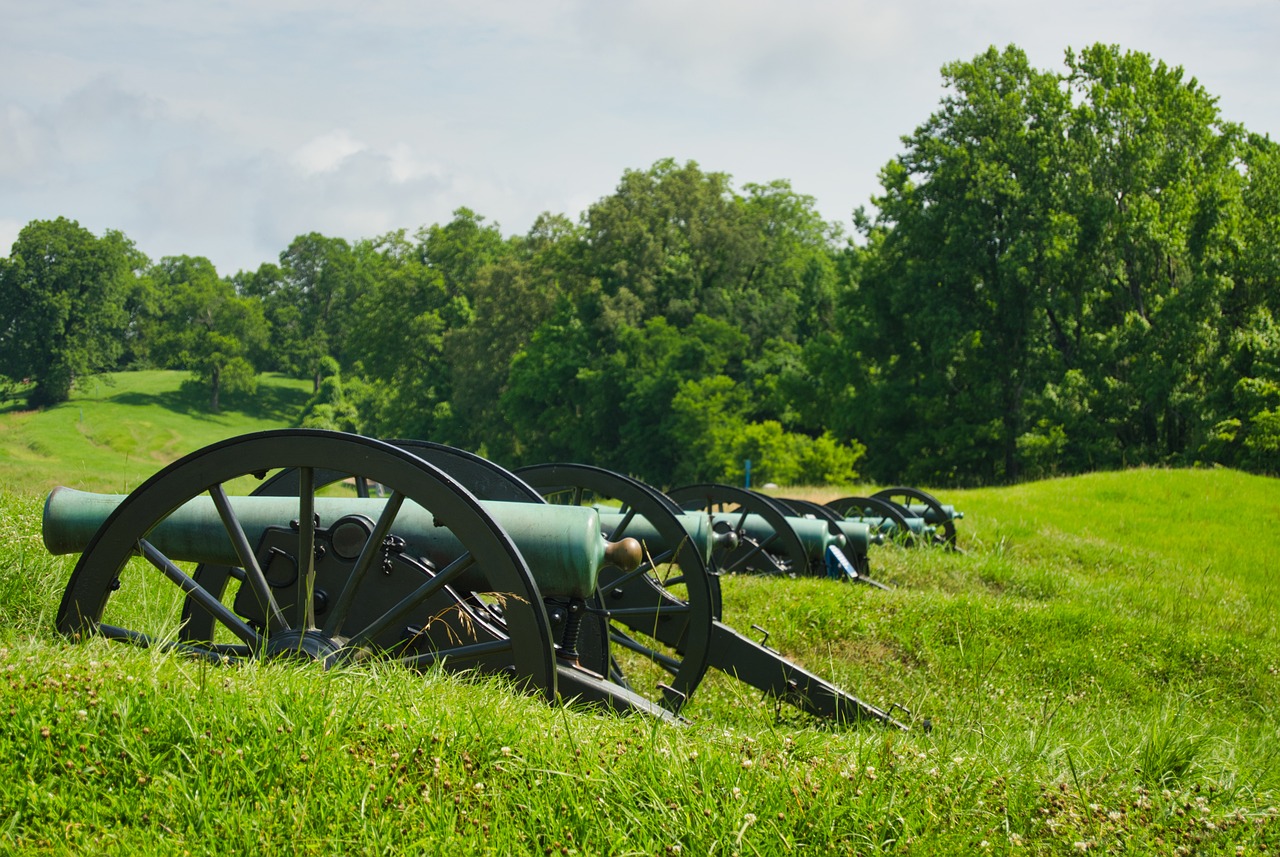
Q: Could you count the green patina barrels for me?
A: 6